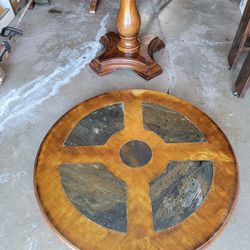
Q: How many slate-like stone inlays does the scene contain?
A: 5